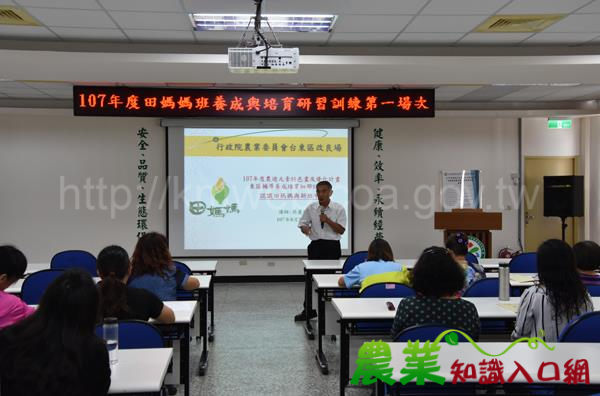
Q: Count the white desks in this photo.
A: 8